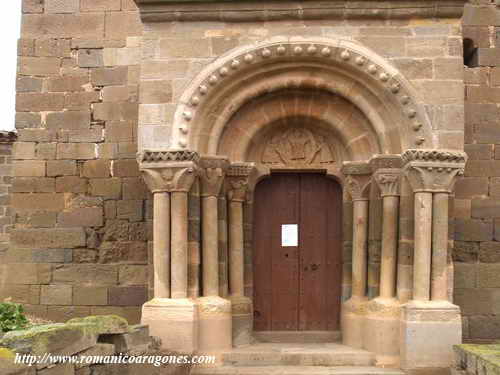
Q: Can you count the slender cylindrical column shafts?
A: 8